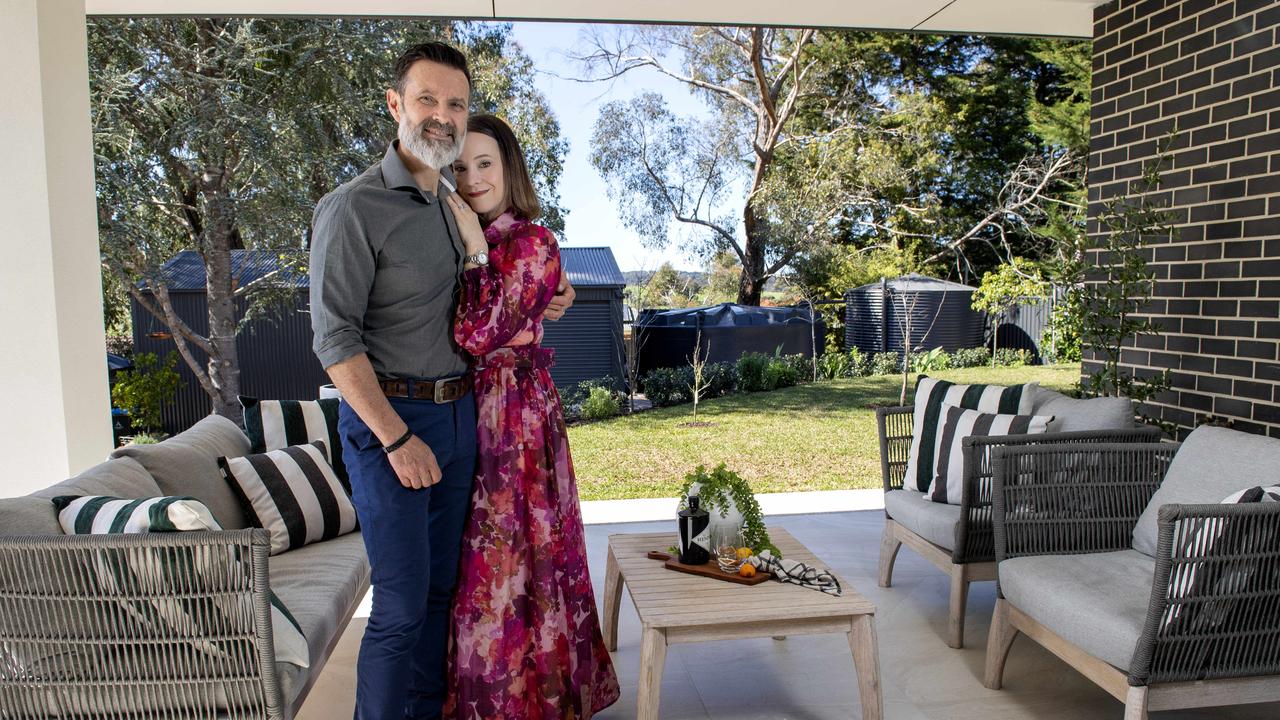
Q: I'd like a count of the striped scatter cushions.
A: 6